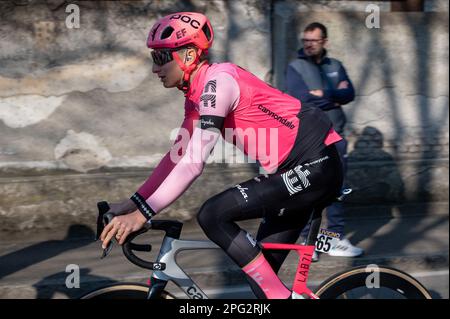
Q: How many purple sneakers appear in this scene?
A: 0